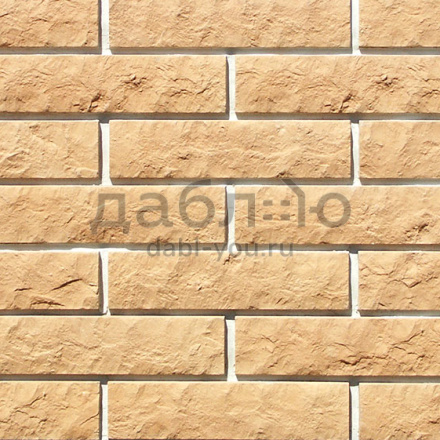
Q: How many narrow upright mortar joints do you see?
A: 11